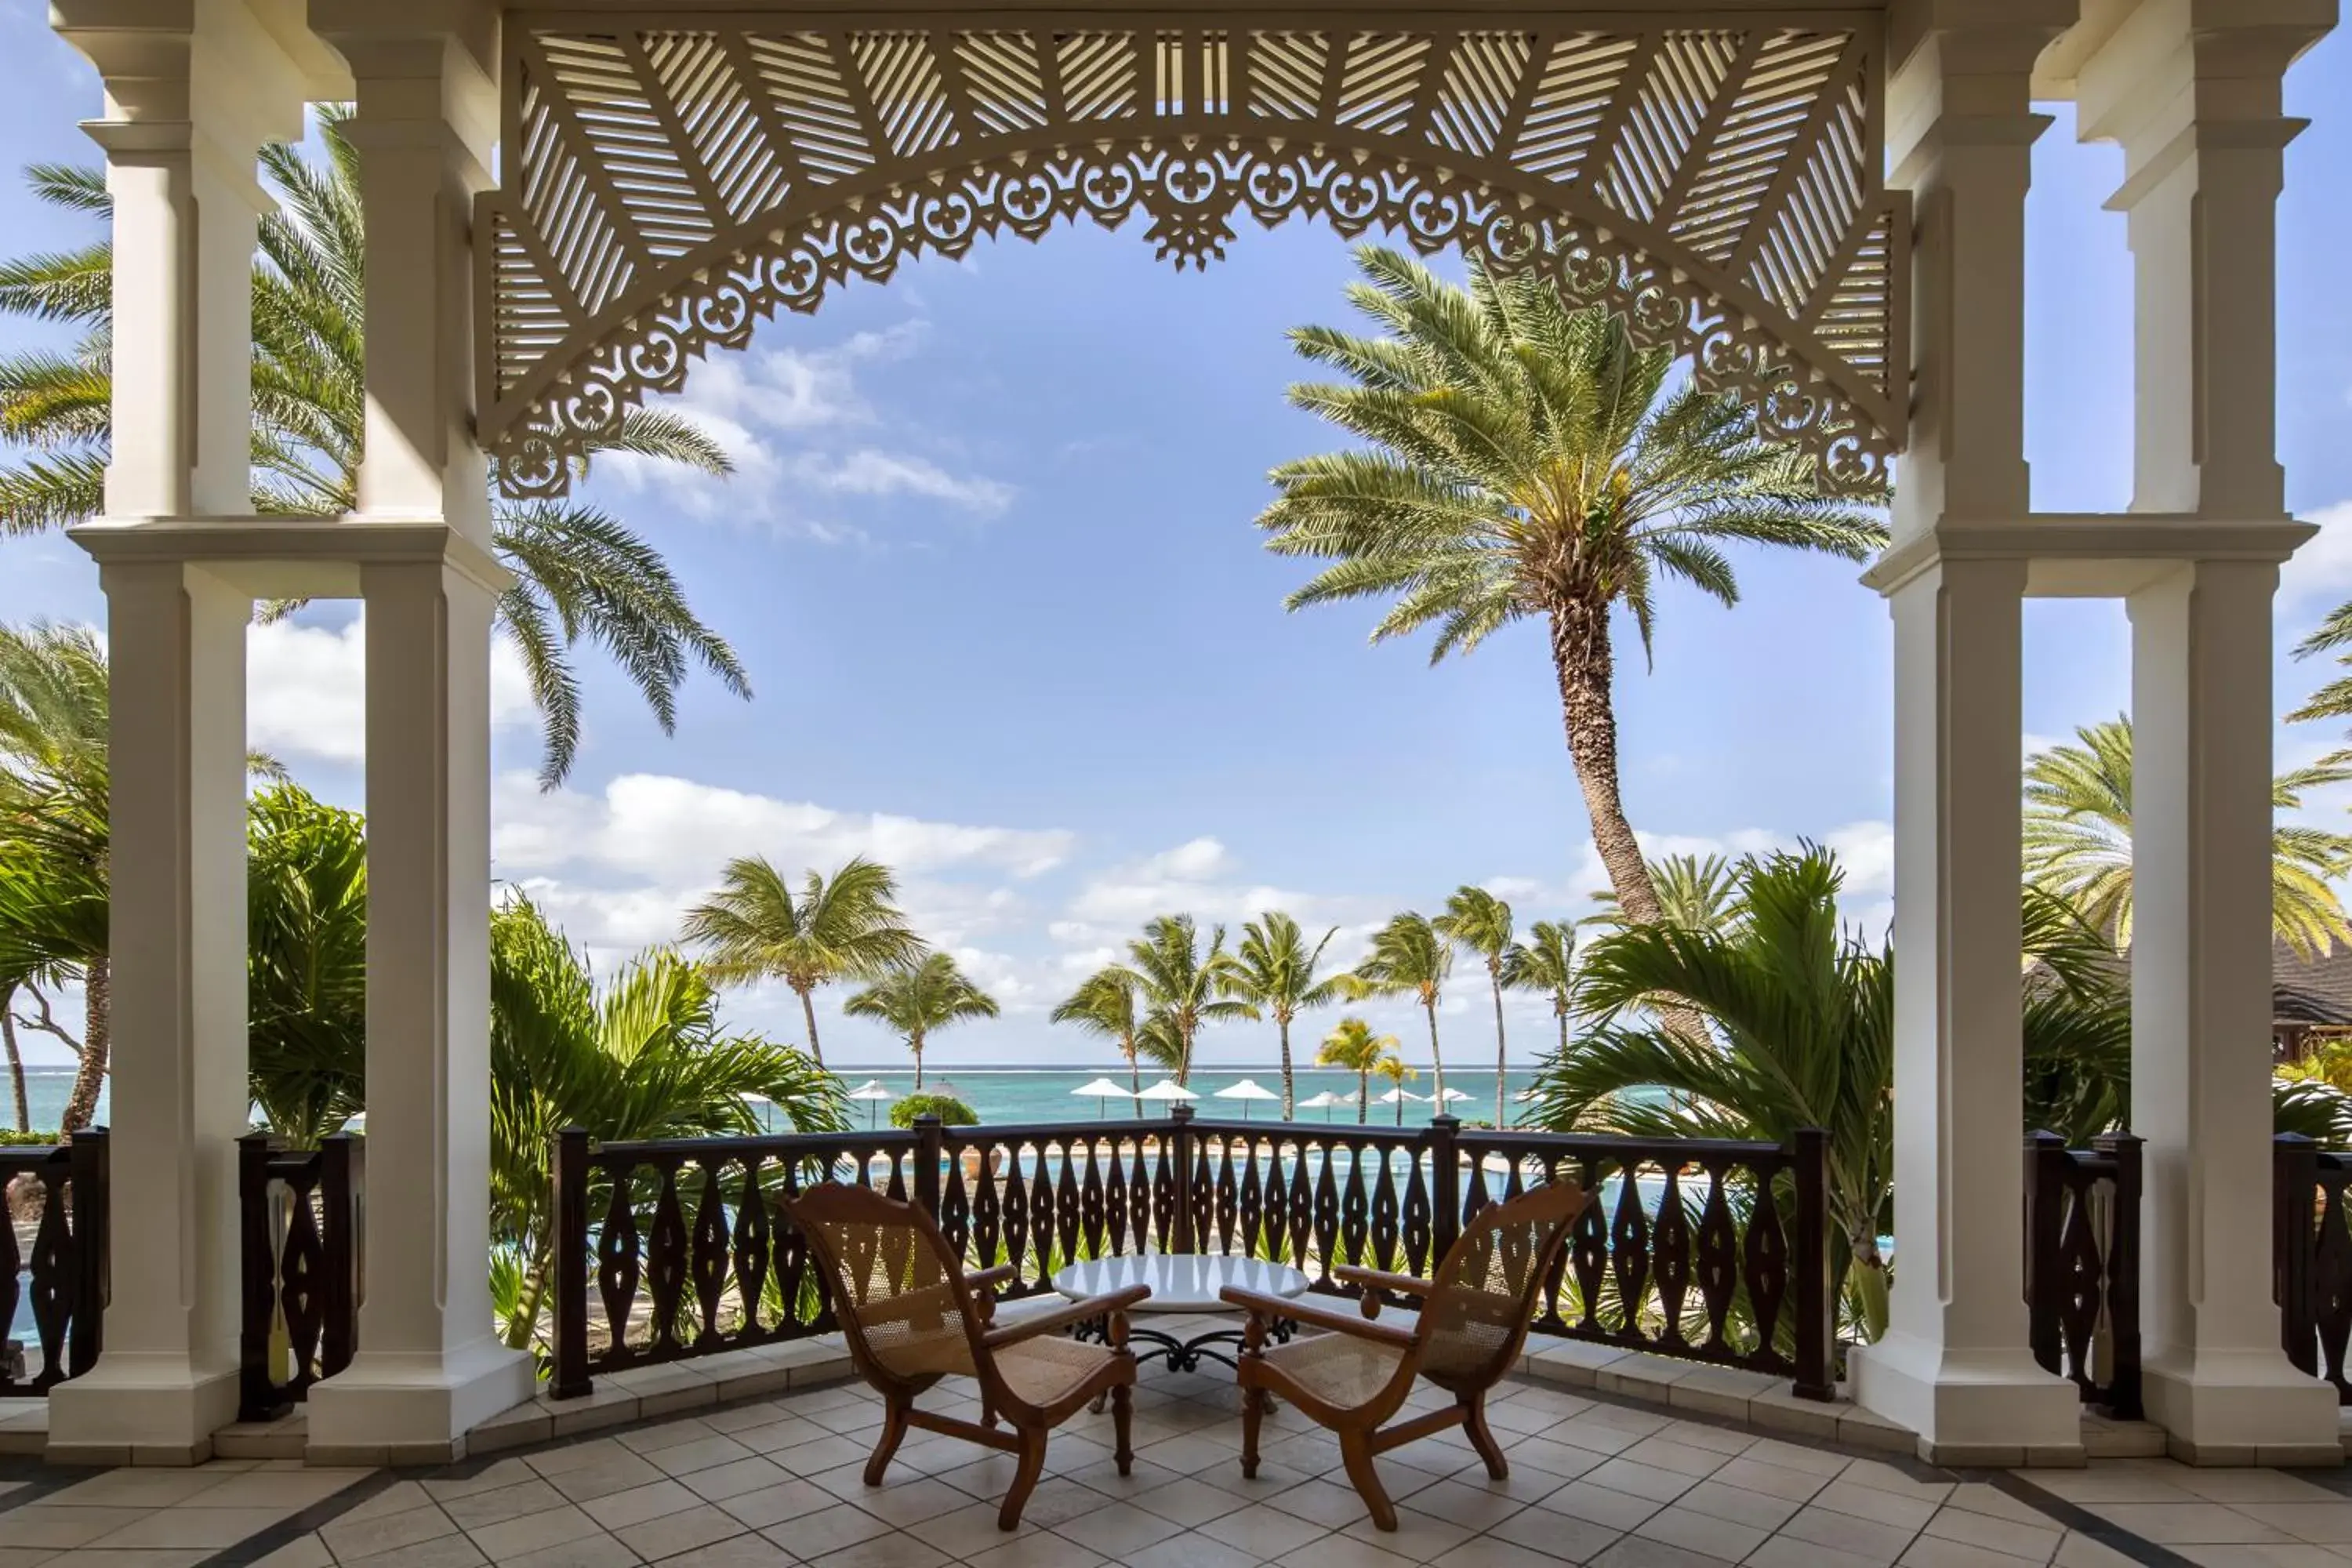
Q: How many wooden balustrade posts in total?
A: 11